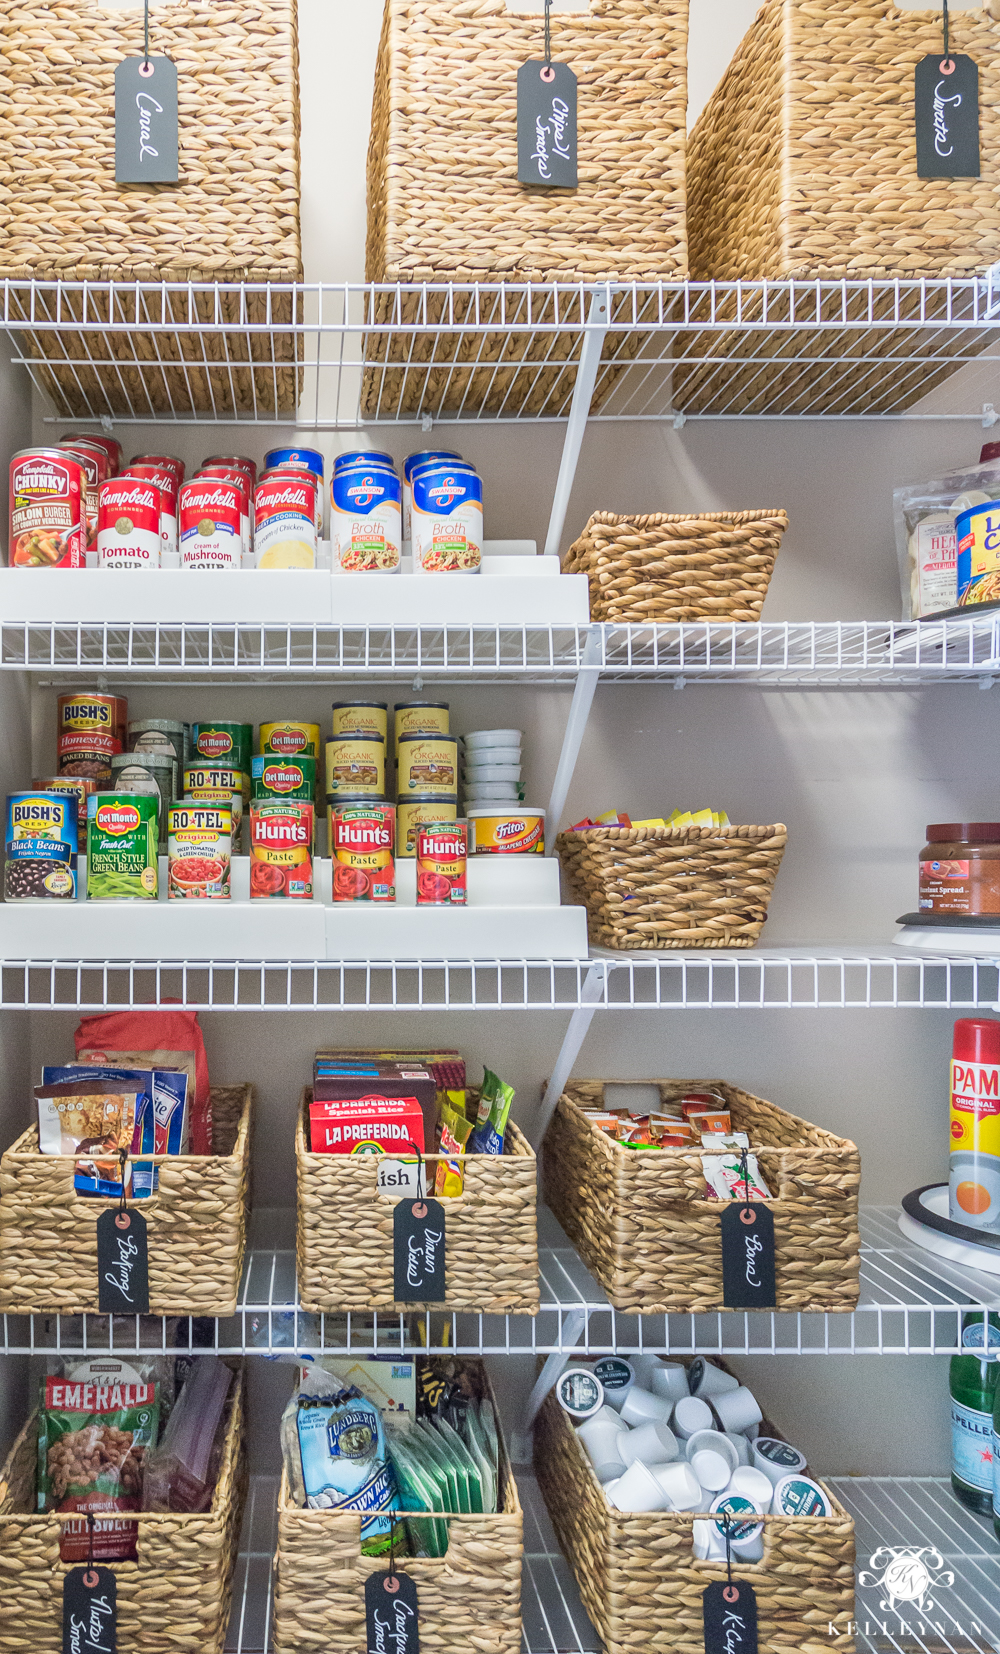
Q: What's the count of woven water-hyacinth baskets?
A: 11